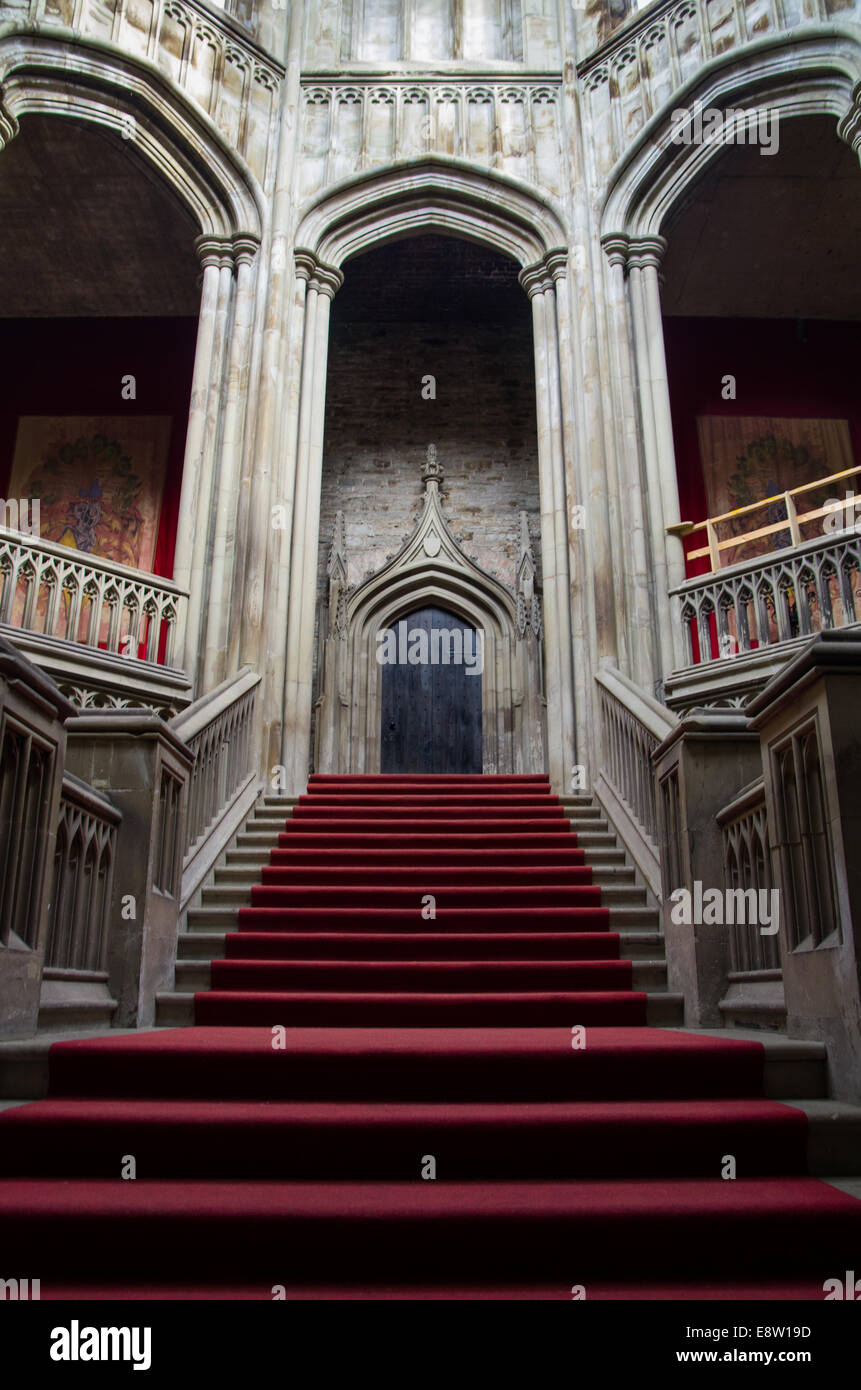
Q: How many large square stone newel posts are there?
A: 4